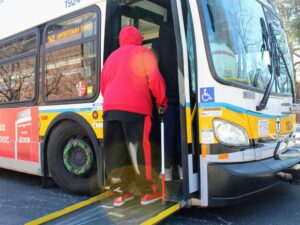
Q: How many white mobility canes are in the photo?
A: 1